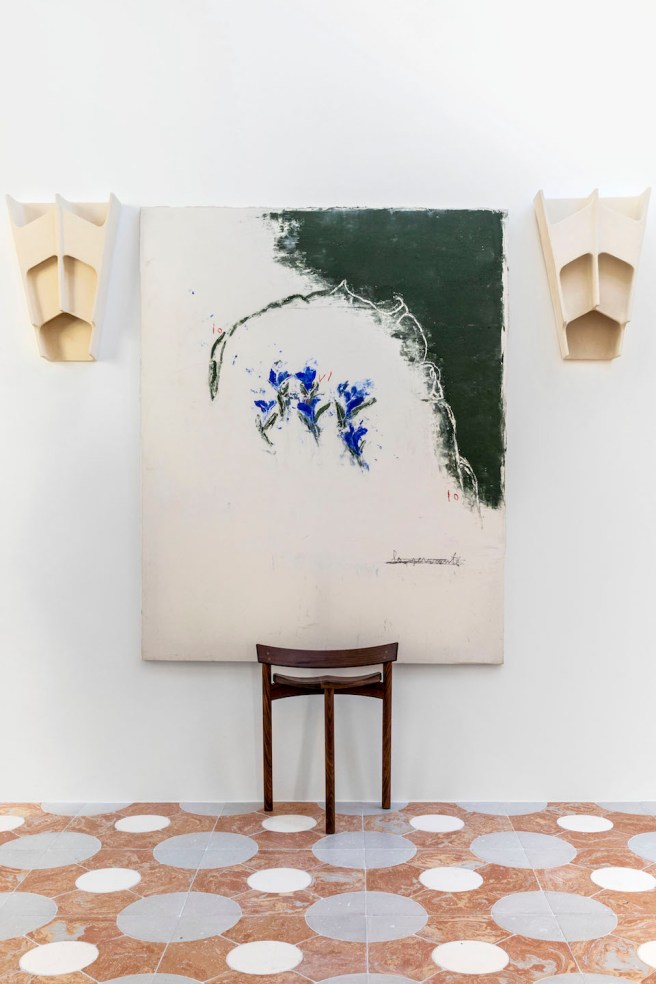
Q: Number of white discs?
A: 13